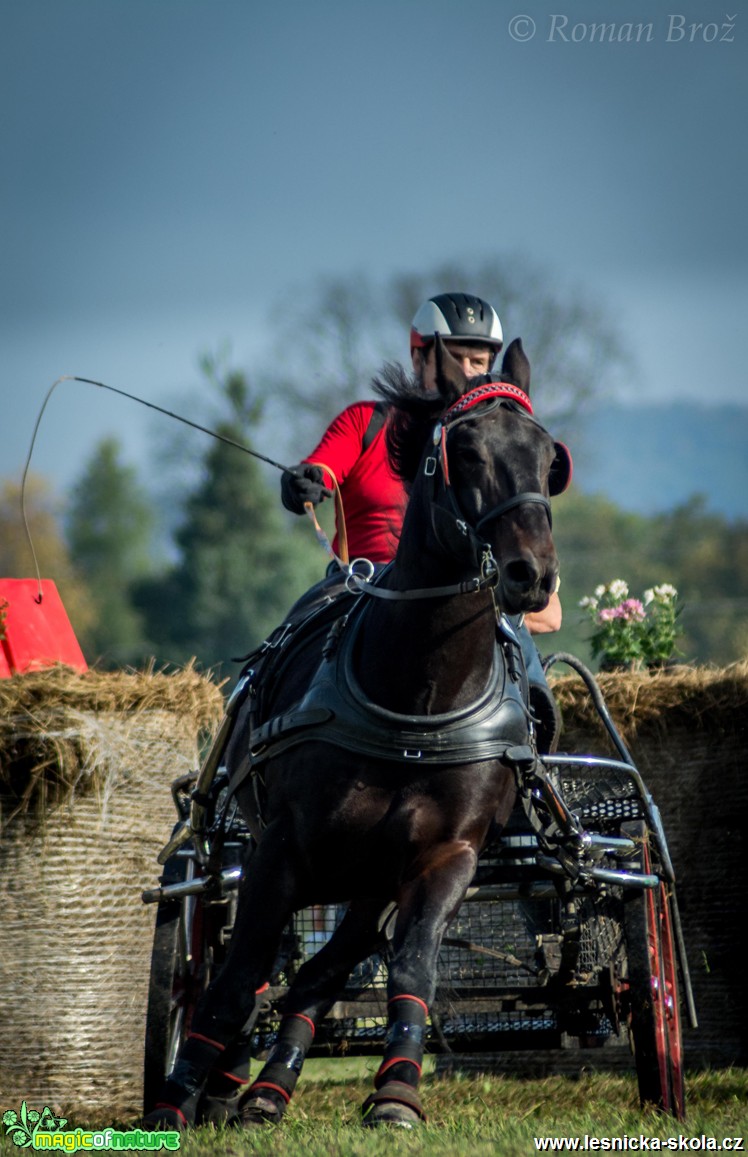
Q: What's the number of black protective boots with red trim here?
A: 4